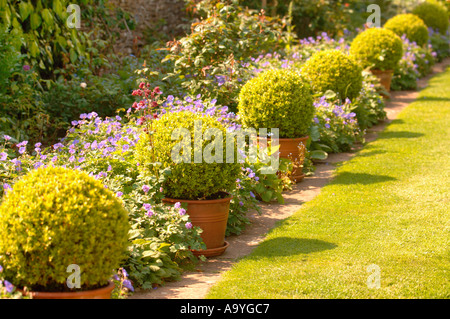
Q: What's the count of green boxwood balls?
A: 7